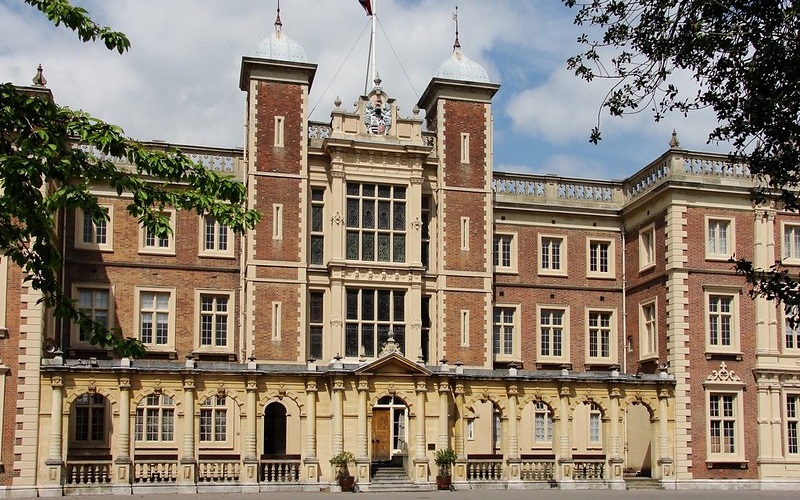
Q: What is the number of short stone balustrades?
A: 7